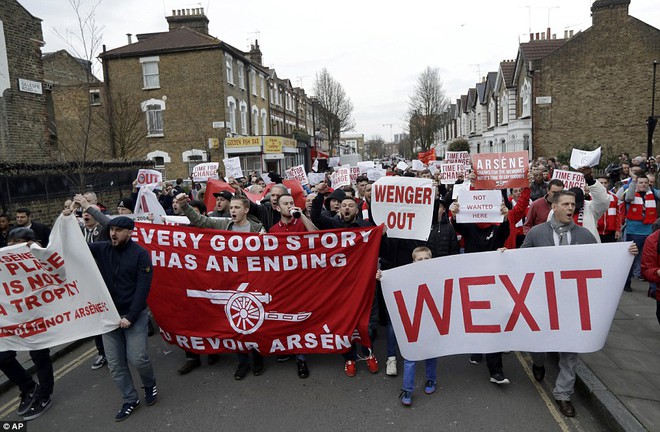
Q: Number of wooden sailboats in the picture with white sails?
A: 0